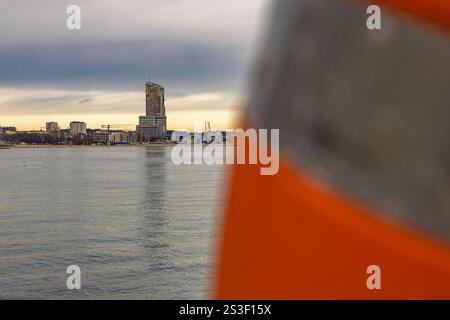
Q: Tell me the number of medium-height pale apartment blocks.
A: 2